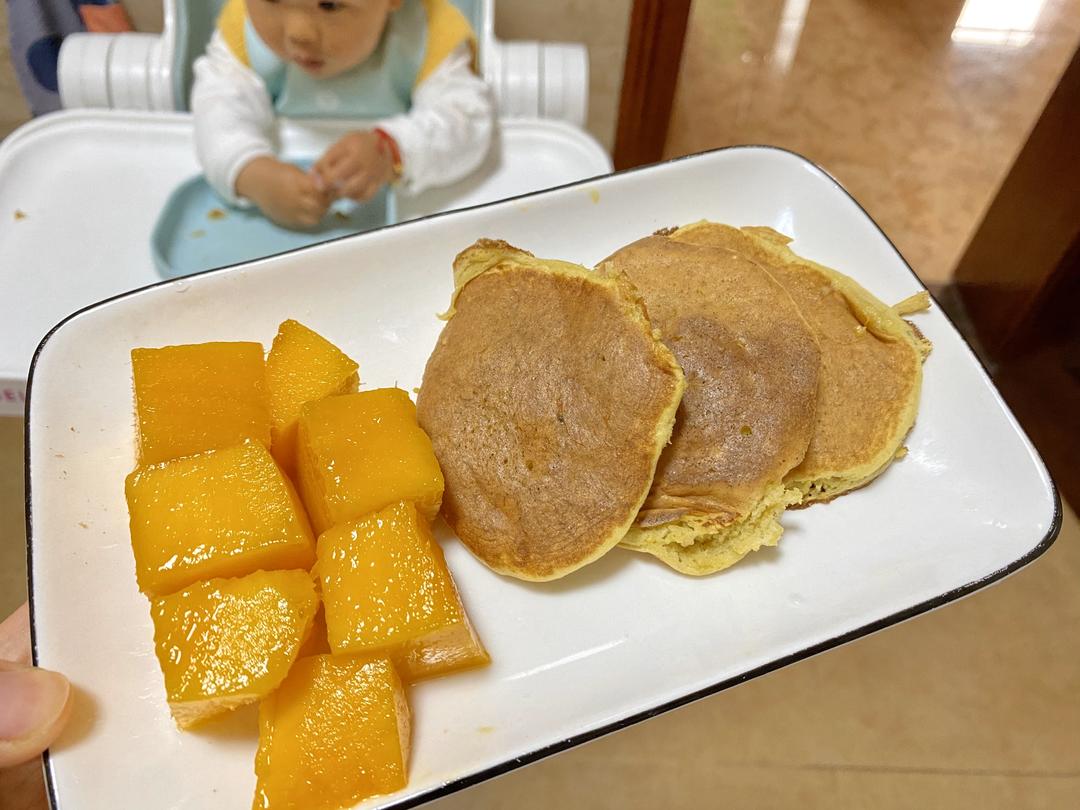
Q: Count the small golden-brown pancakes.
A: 3